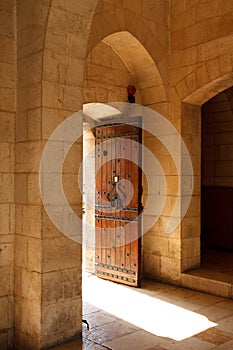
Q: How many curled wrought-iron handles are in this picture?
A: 1